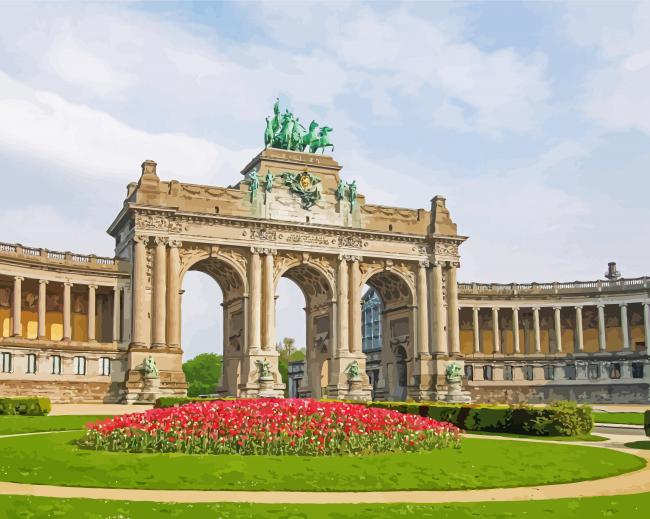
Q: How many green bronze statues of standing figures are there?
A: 4